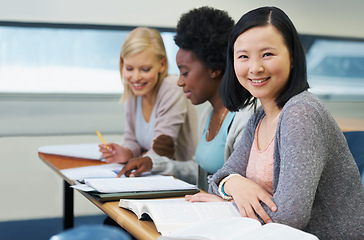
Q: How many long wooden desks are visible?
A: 1